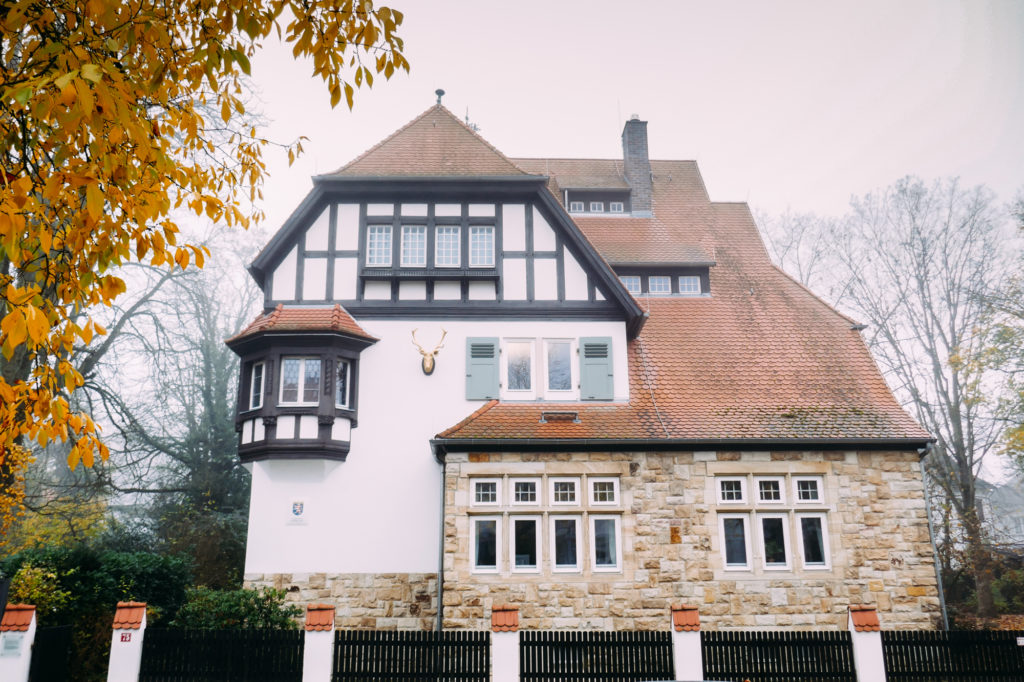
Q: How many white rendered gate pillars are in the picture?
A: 6